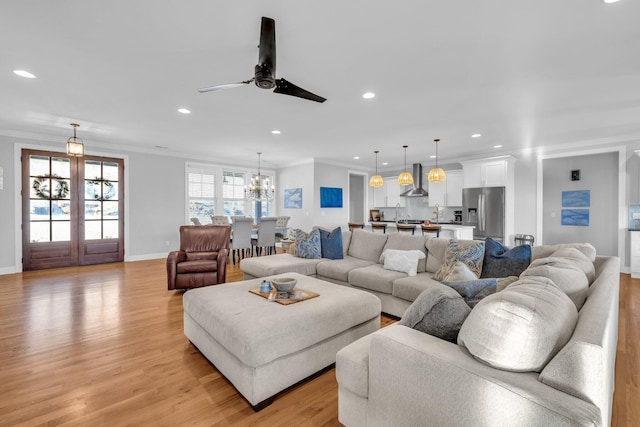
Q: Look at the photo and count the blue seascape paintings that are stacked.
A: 2